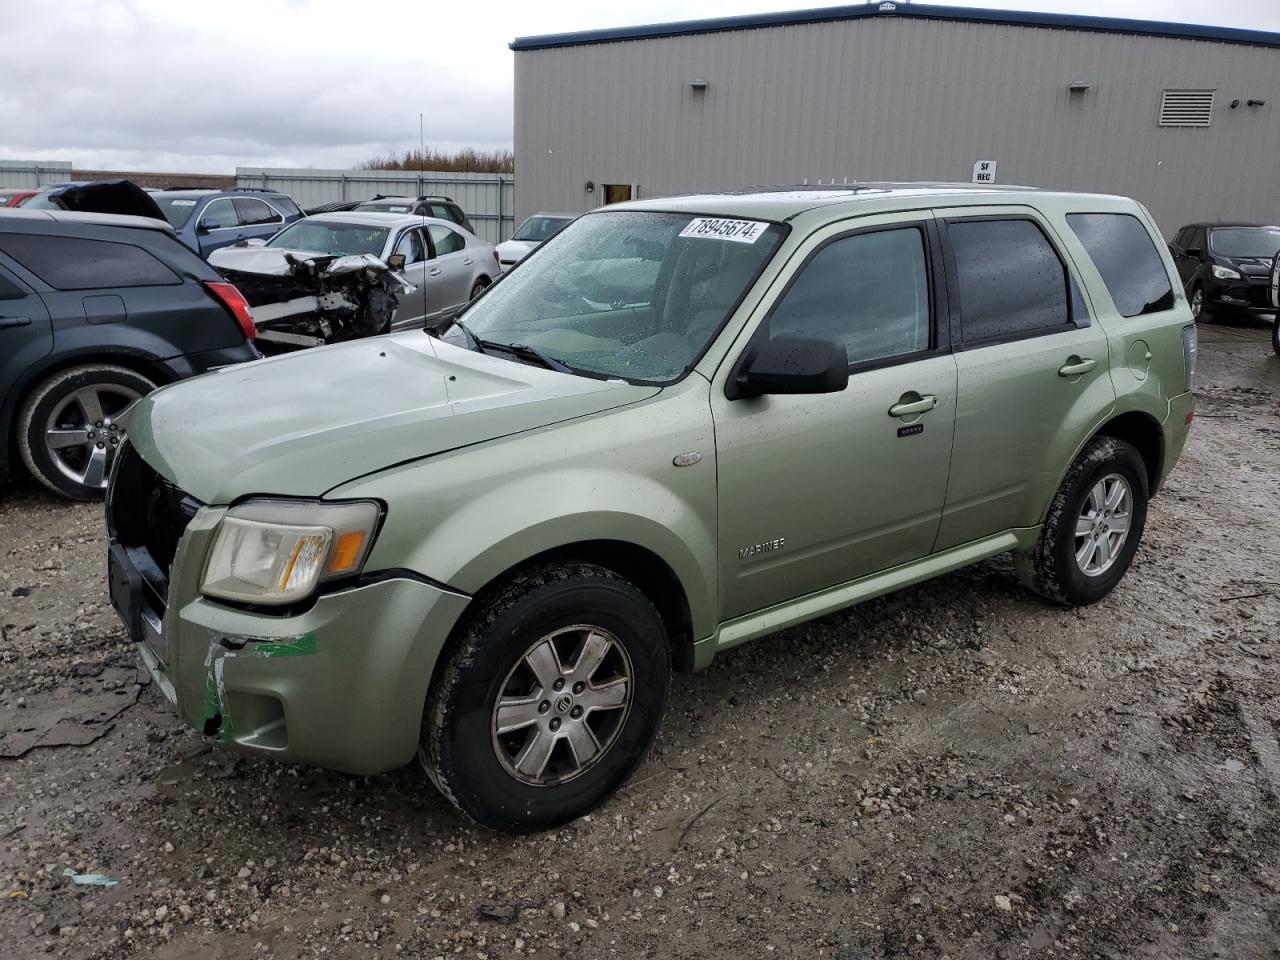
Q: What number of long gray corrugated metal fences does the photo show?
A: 2